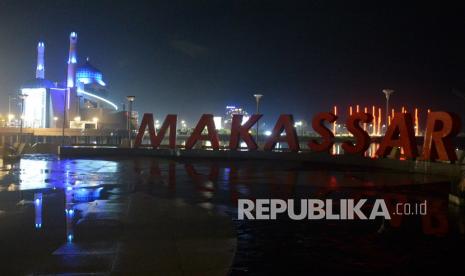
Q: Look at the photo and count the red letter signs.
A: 8